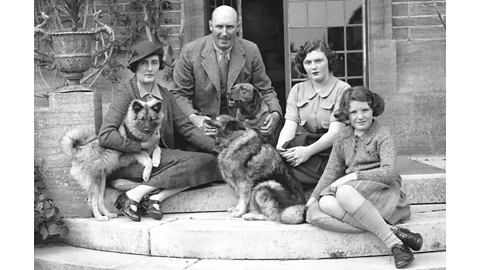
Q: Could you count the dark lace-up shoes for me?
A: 2